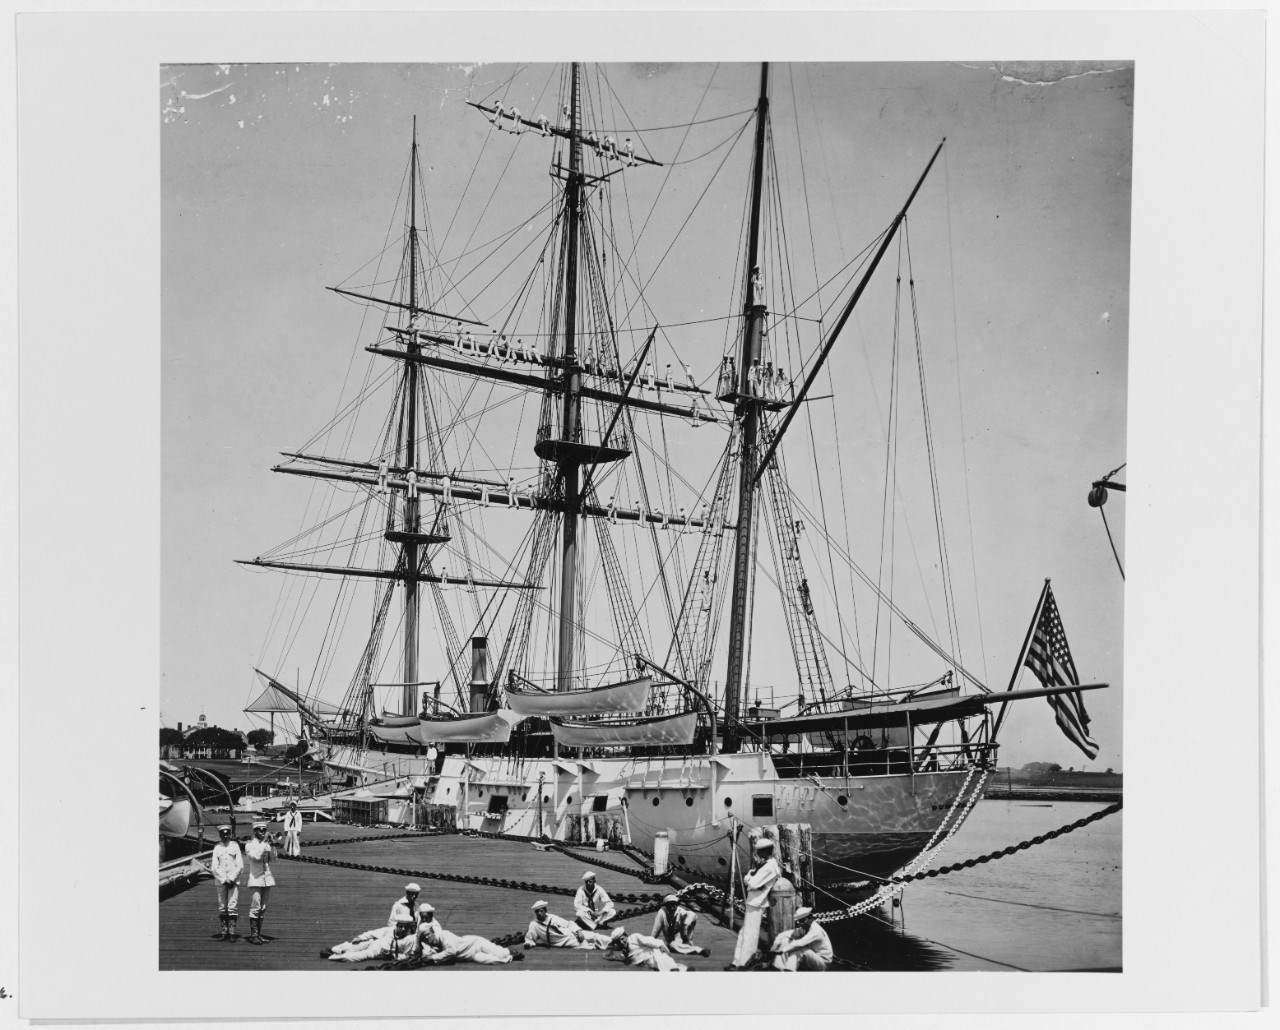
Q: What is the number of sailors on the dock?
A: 13